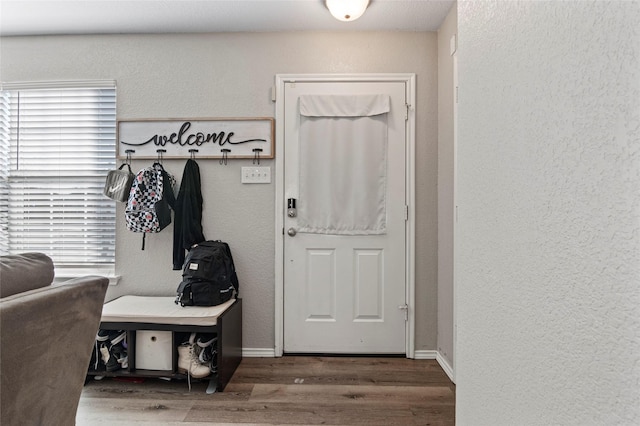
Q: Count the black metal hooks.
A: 5